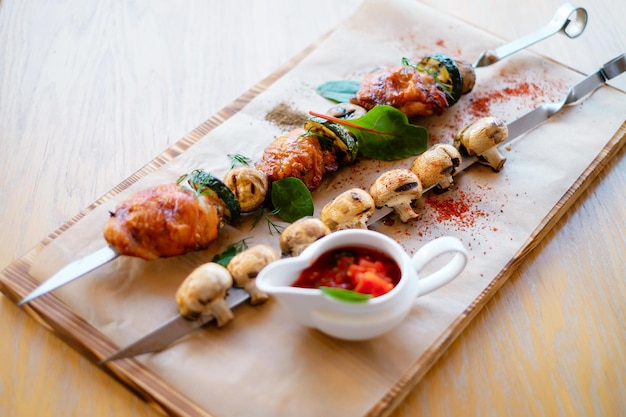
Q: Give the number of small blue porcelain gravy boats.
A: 0